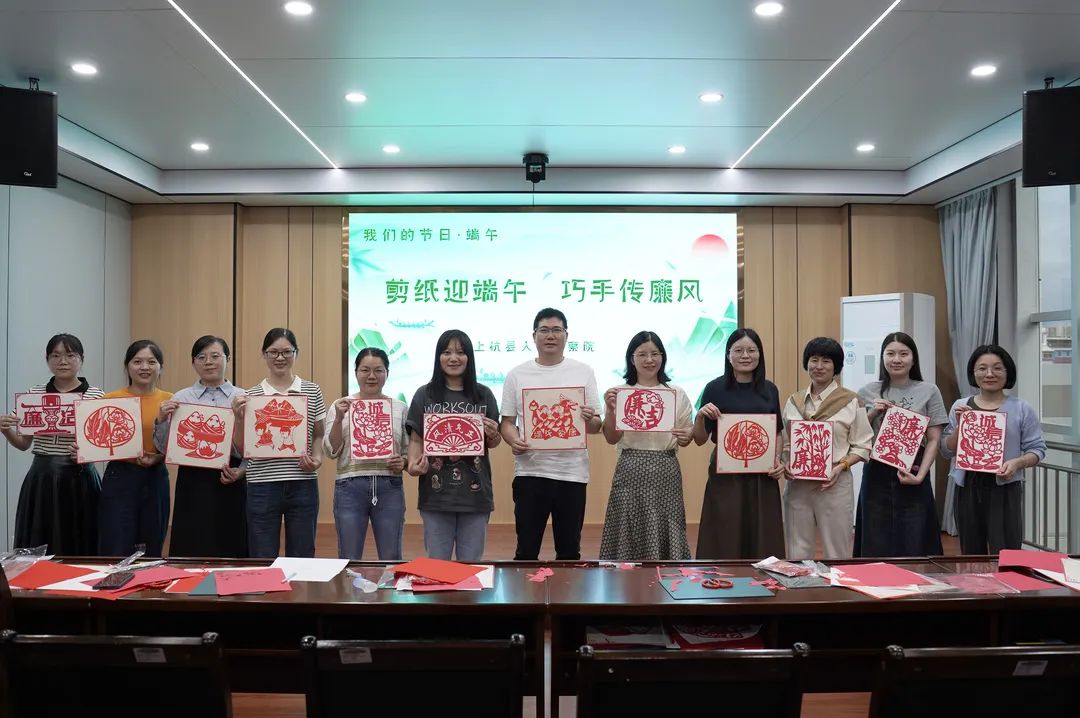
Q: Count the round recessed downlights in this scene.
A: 10